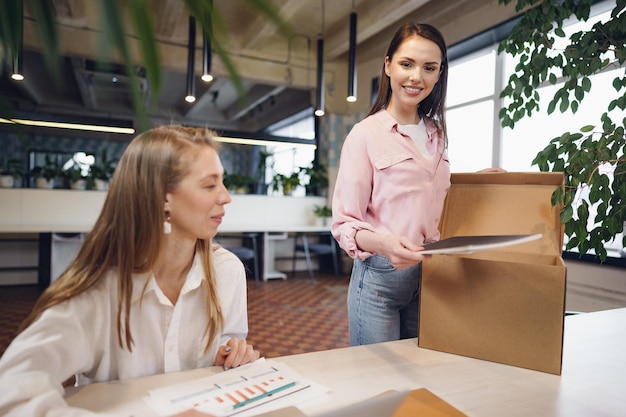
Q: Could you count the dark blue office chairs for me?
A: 2